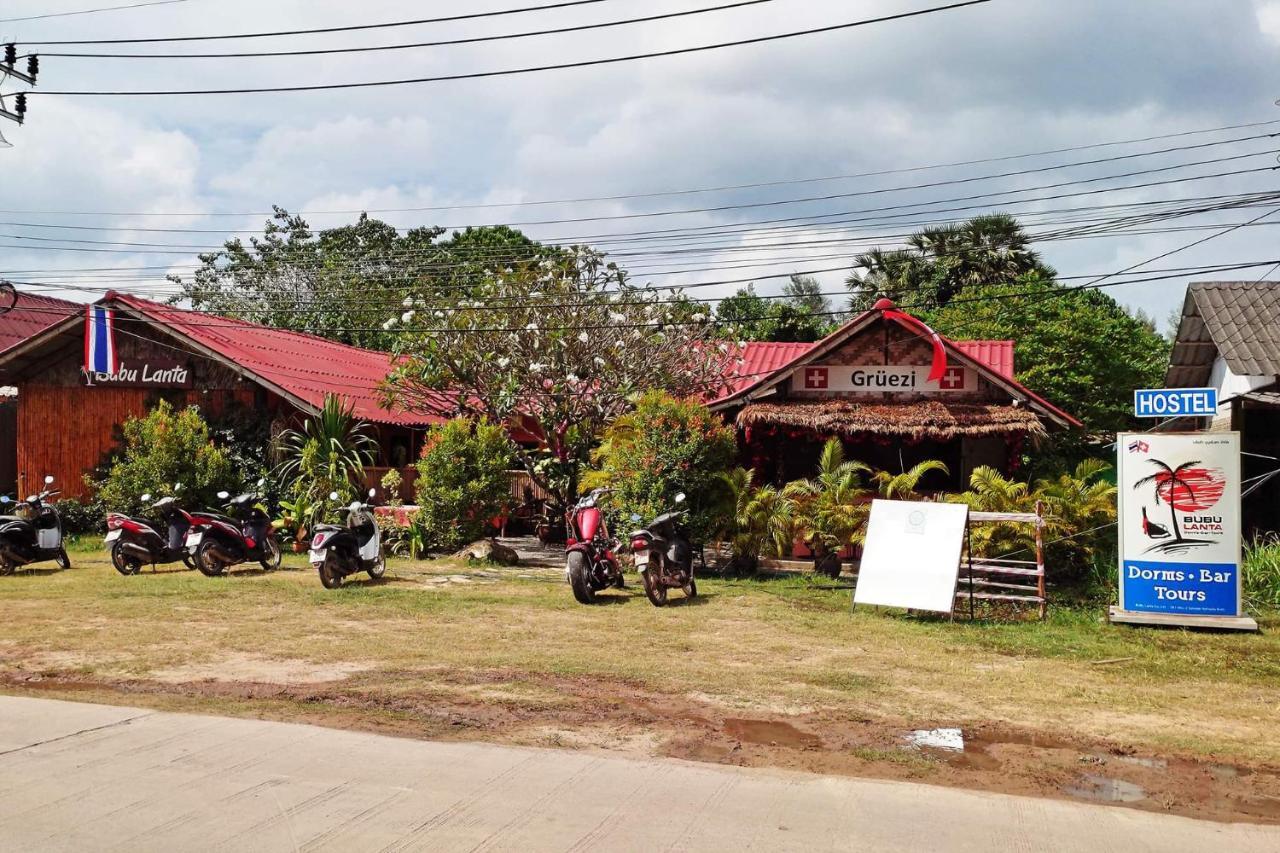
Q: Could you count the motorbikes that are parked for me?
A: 6